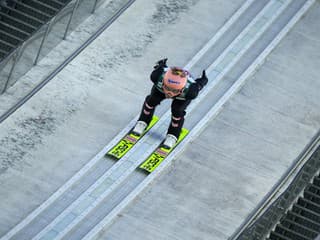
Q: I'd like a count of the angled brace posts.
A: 4